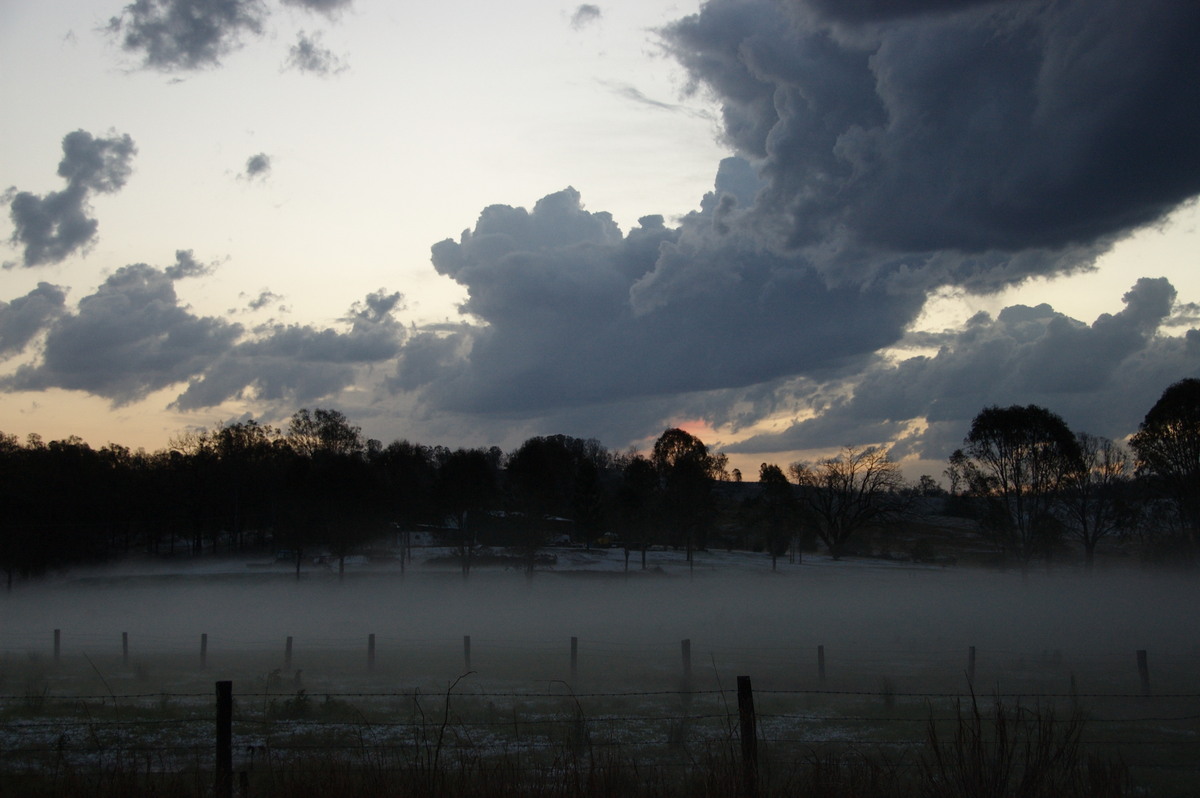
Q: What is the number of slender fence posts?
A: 13